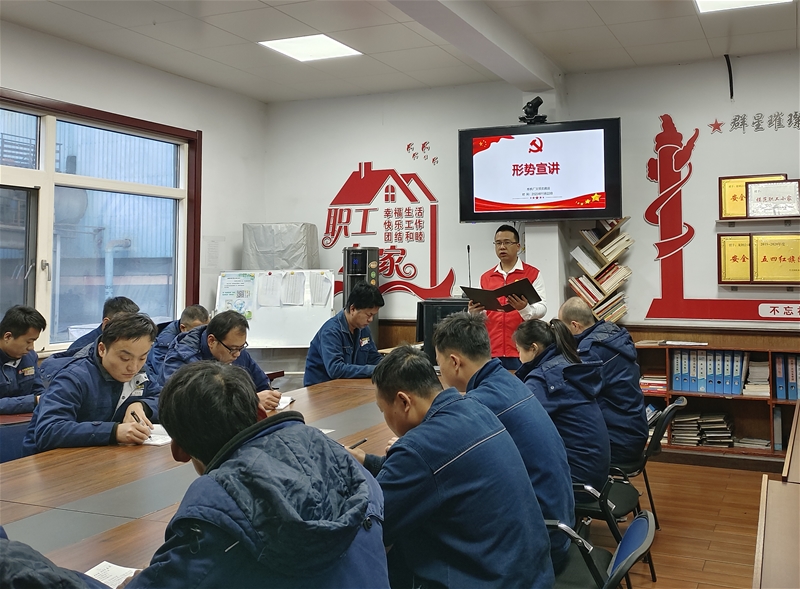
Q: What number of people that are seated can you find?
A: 11